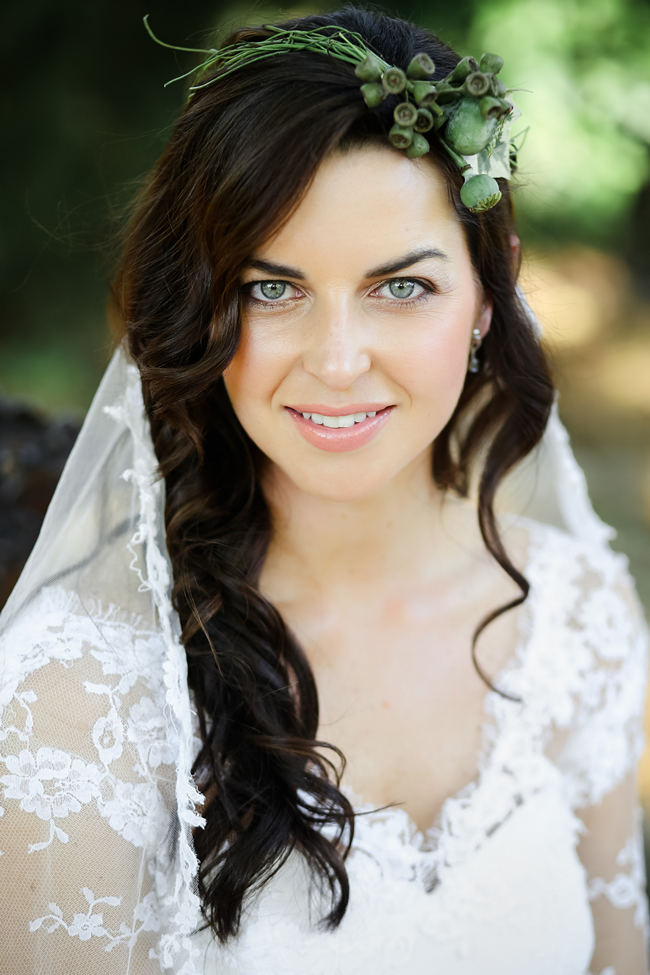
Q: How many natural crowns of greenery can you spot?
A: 1